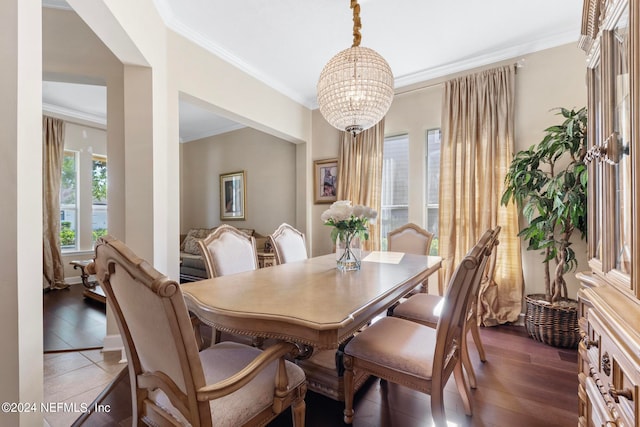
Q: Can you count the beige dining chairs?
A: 6